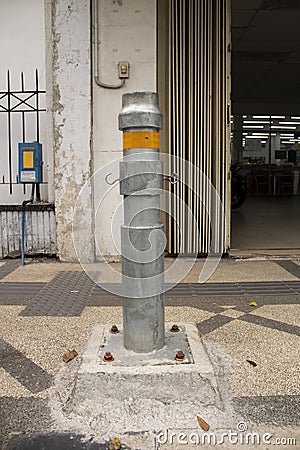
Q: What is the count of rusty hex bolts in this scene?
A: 4